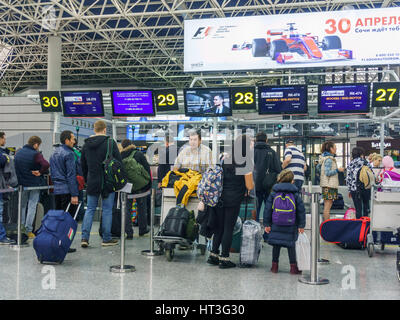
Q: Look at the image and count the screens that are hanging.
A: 5